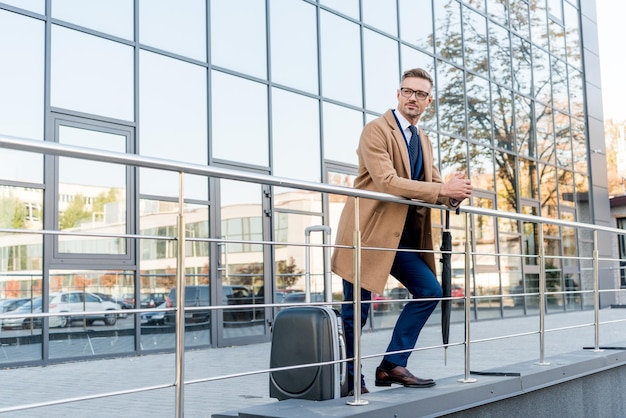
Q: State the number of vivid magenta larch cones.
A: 0